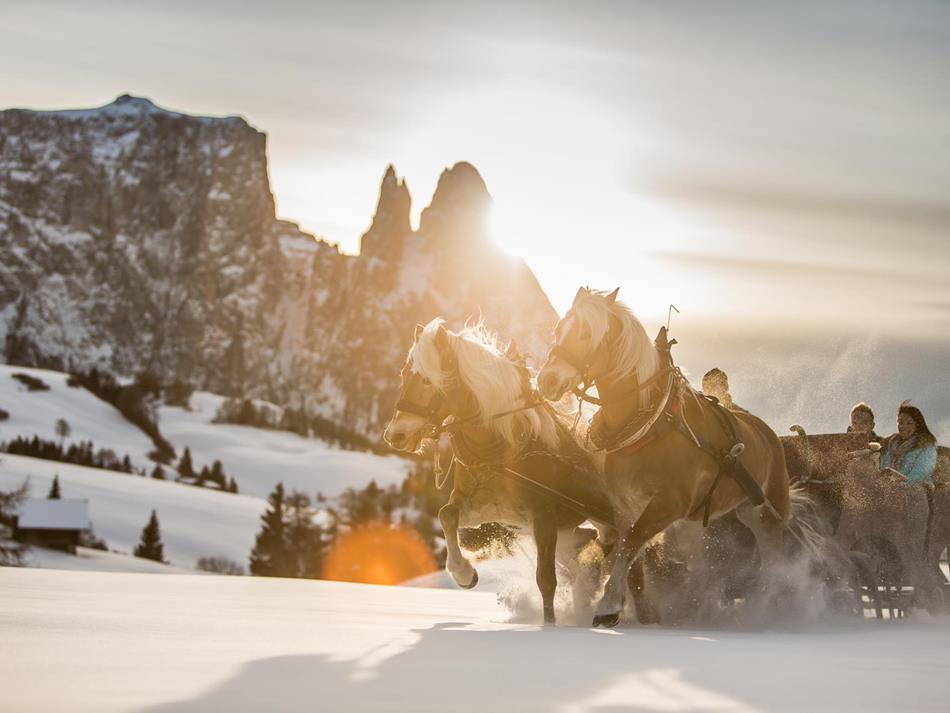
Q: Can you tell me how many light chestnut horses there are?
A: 2